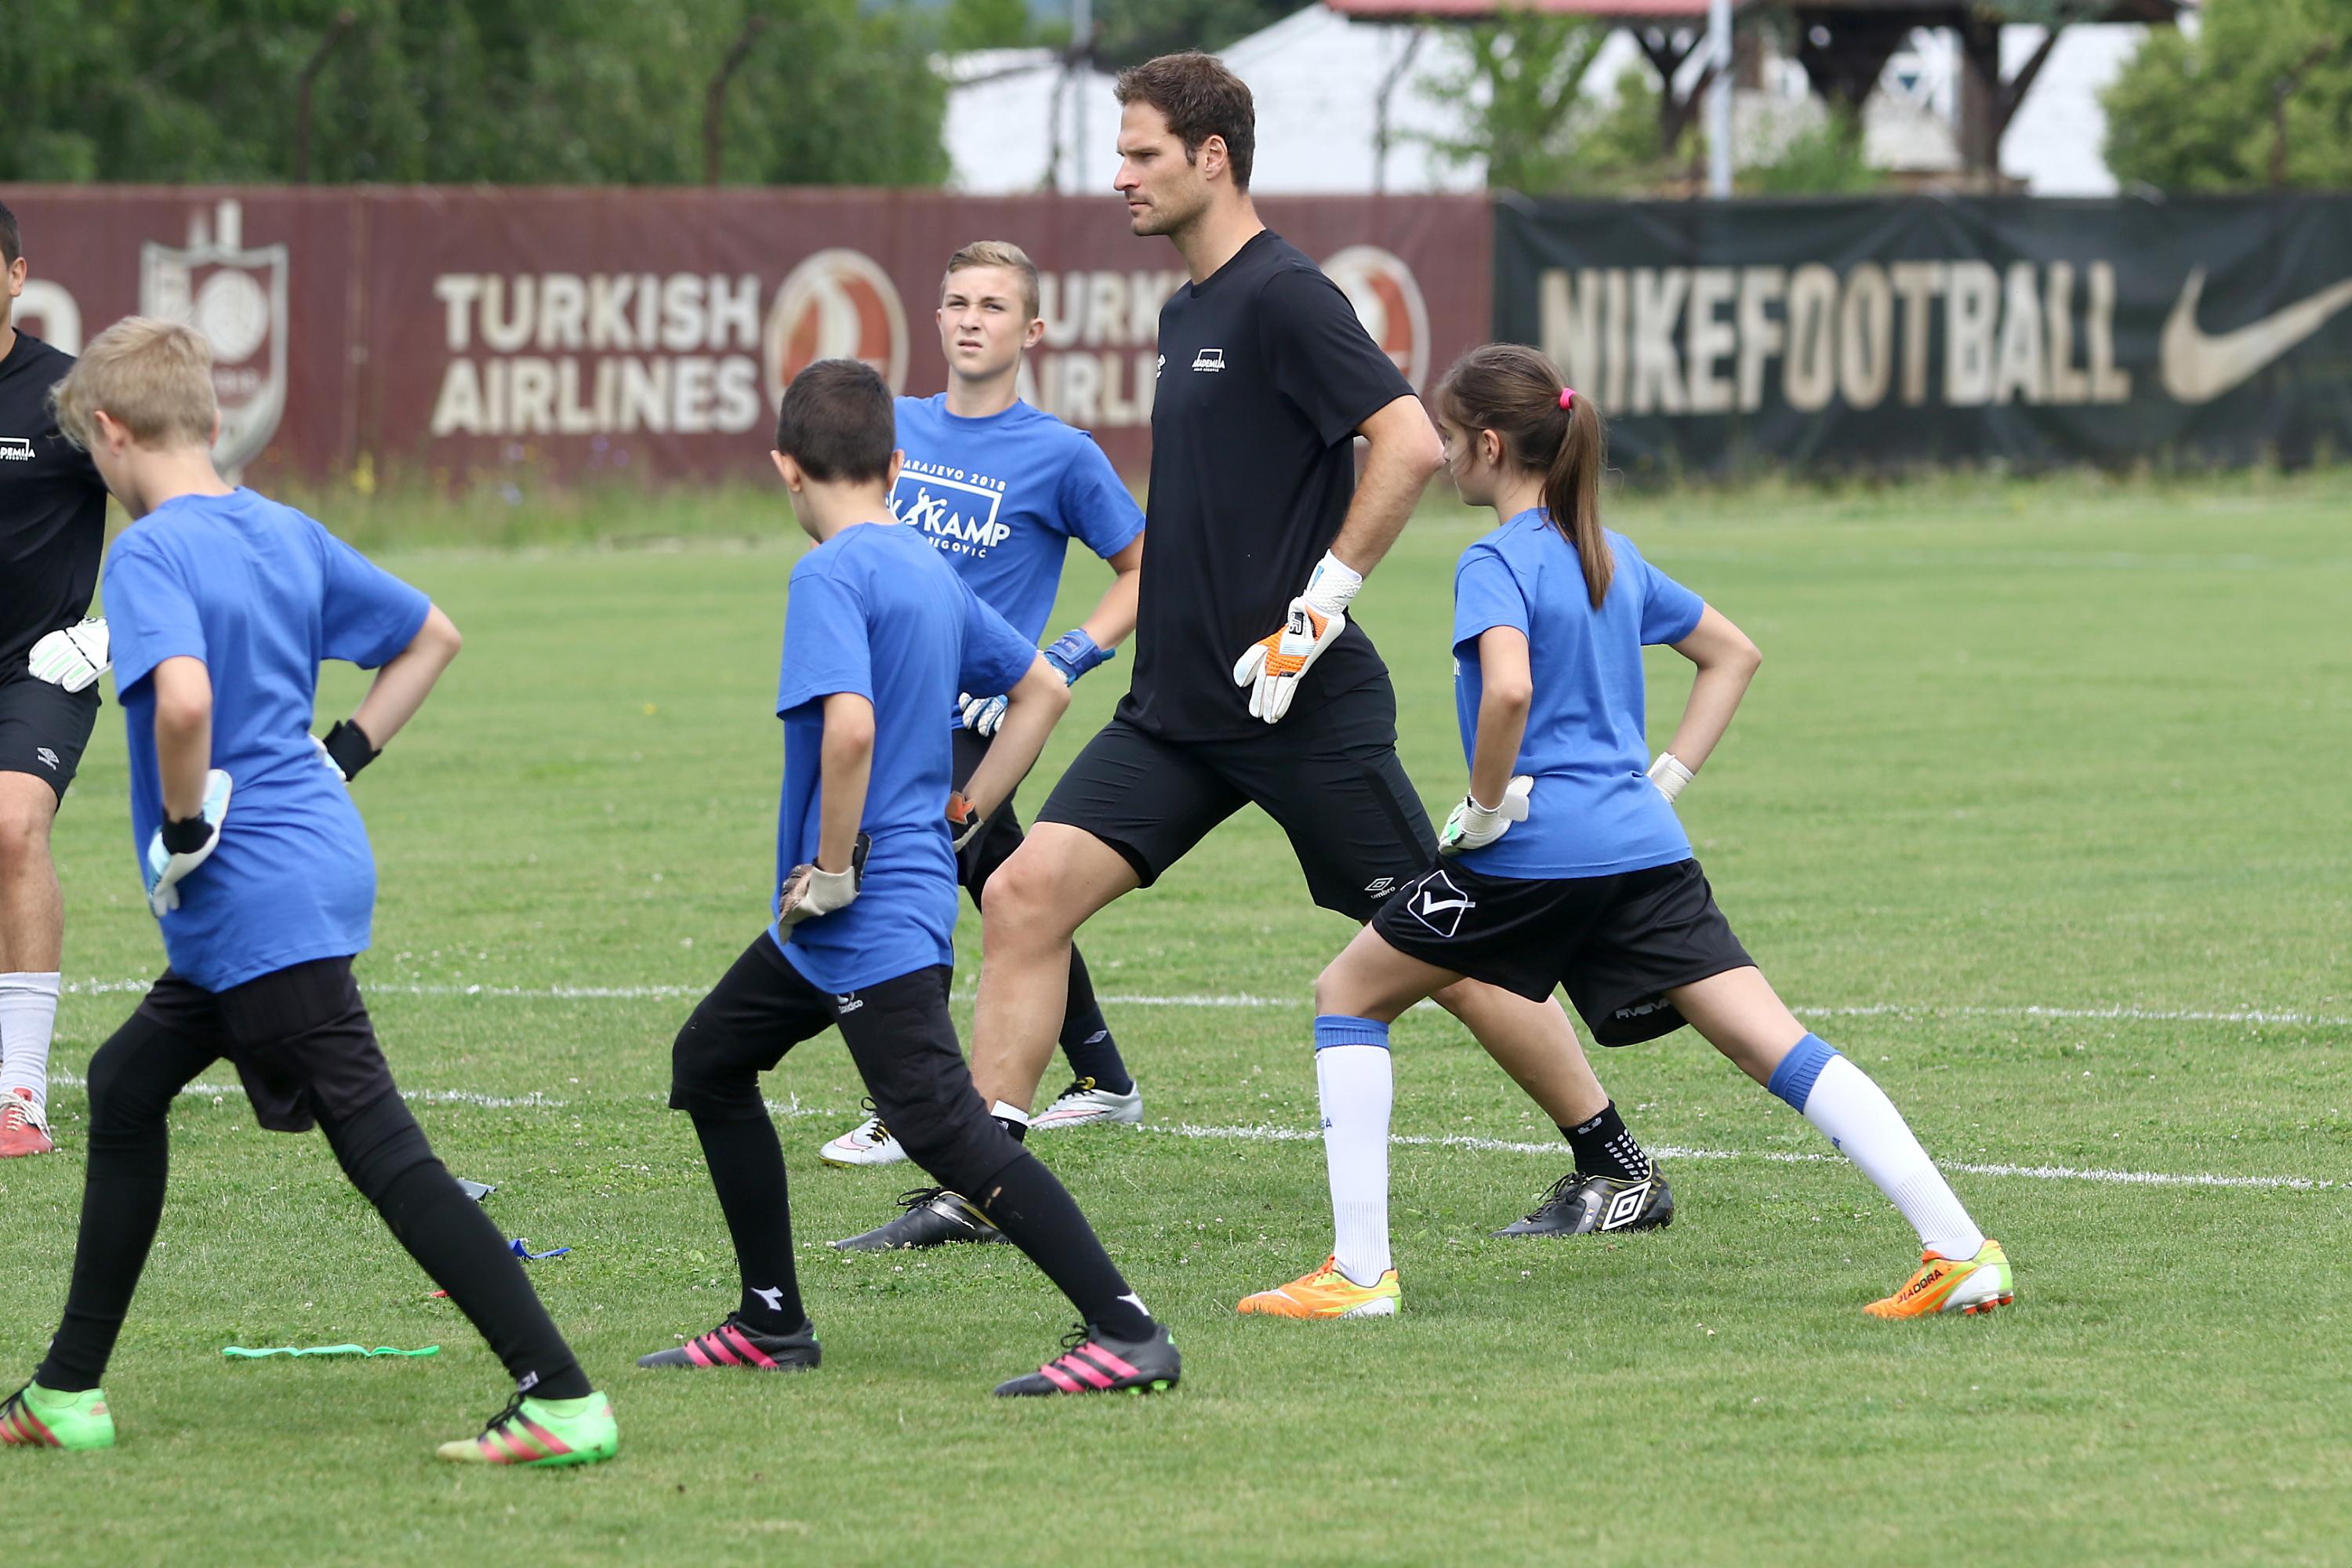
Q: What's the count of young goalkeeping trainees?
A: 4